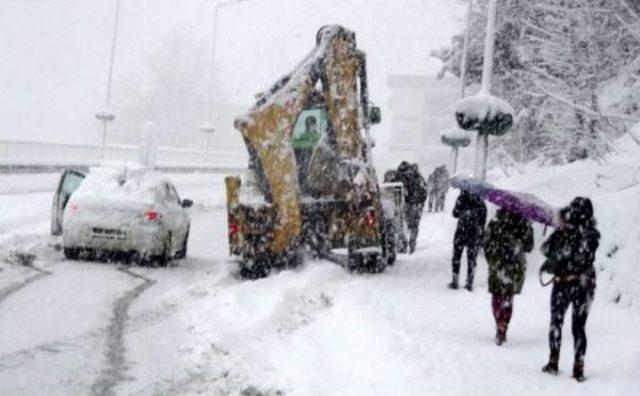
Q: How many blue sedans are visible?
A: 0